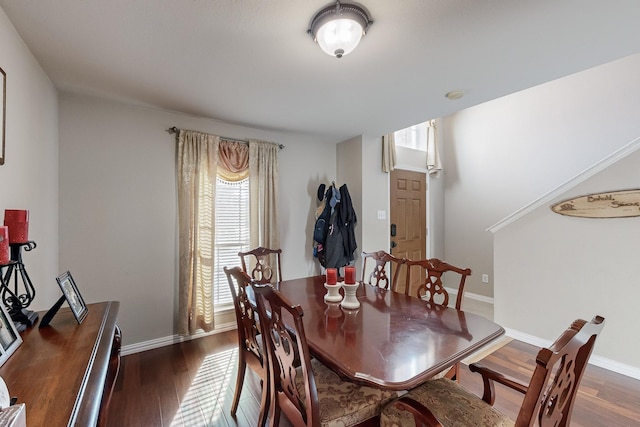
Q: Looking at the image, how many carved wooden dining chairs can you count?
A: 6